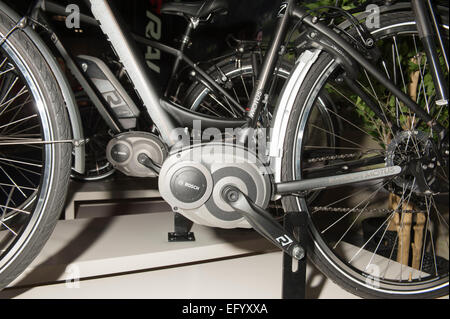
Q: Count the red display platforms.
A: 0